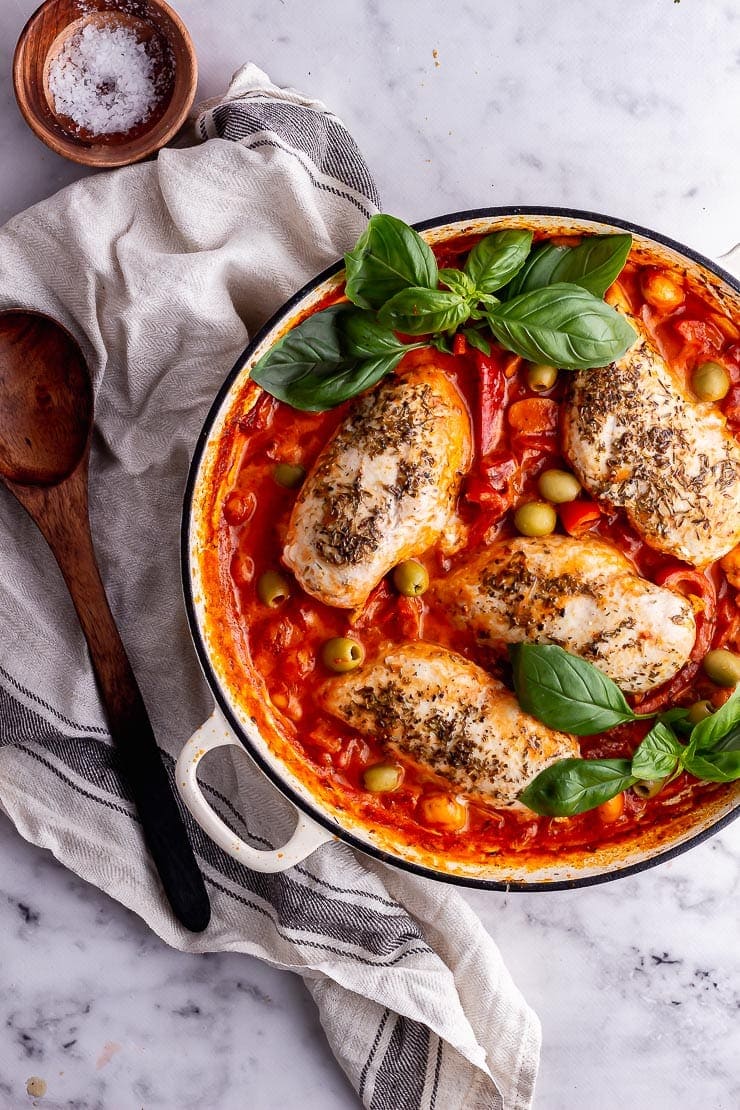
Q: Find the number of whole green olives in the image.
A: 12